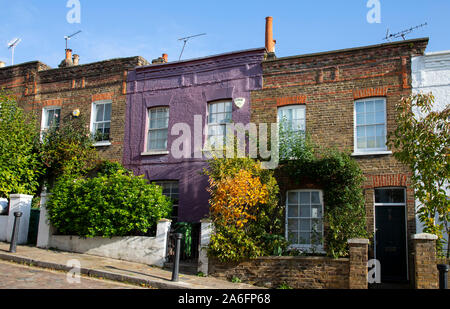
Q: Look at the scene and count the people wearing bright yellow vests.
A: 0